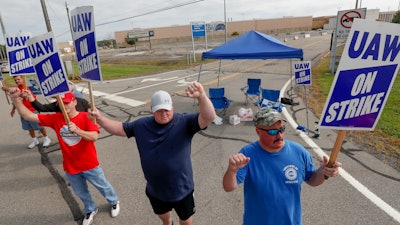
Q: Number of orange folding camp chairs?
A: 0